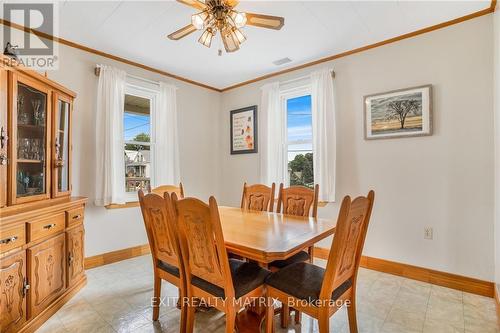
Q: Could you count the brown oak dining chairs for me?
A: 6